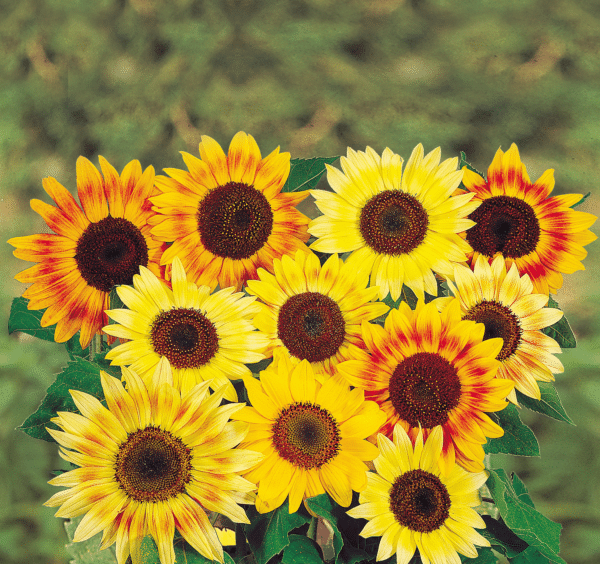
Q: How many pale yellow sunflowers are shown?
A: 3